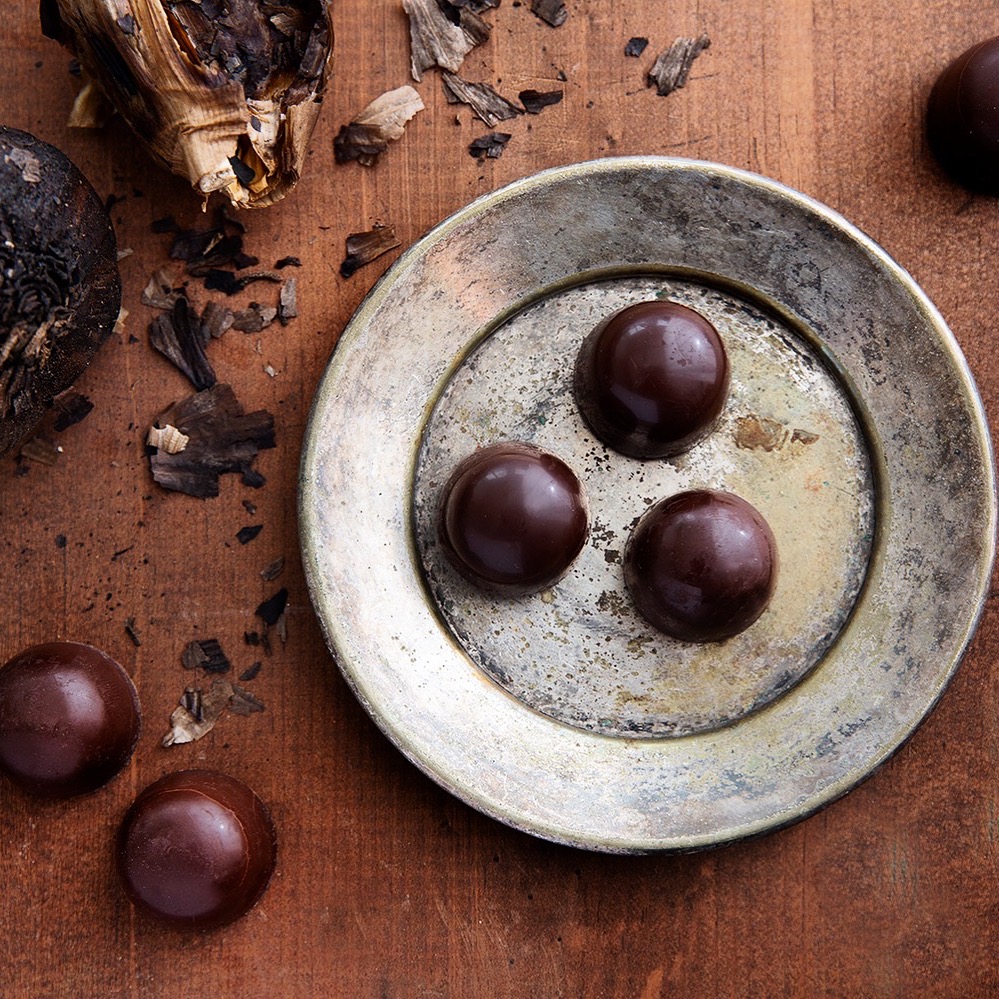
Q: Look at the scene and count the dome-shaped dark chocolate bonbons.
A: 6